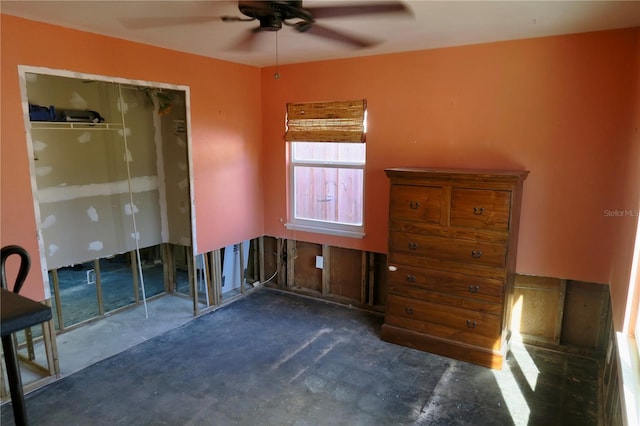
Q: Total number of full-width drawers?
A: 3